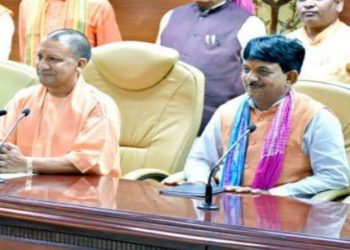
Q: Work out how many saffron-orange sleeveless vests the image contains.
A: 1